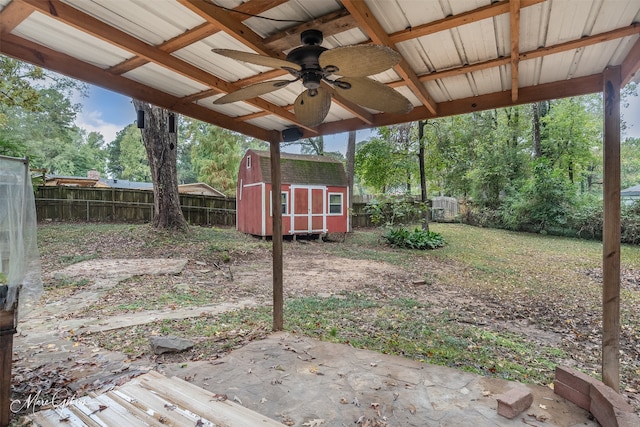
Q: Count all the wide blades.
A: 5